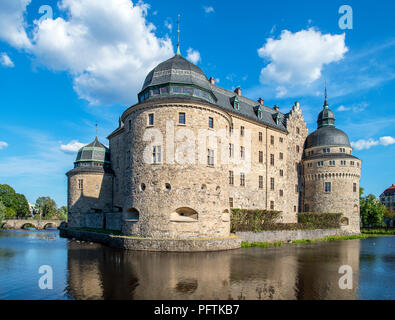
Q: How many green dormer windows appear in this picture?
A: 3